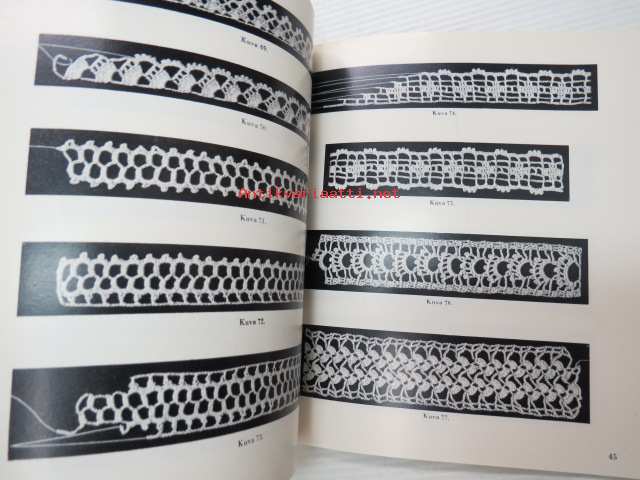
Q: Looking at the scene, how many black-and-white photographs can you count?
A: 9